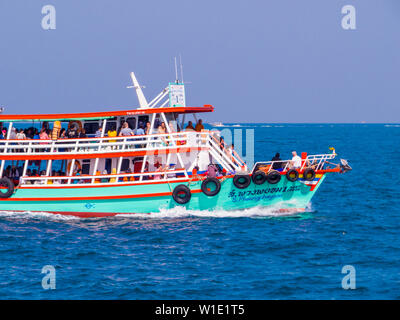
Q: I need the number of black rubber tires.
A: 8